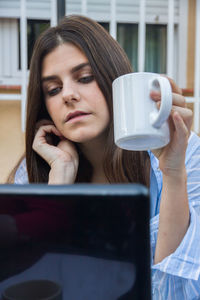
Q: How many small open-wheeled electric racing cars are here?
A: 0